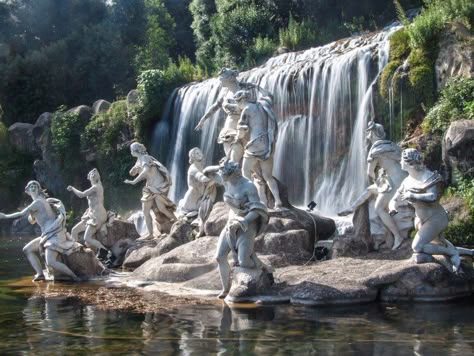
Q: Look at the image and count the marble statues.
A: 9